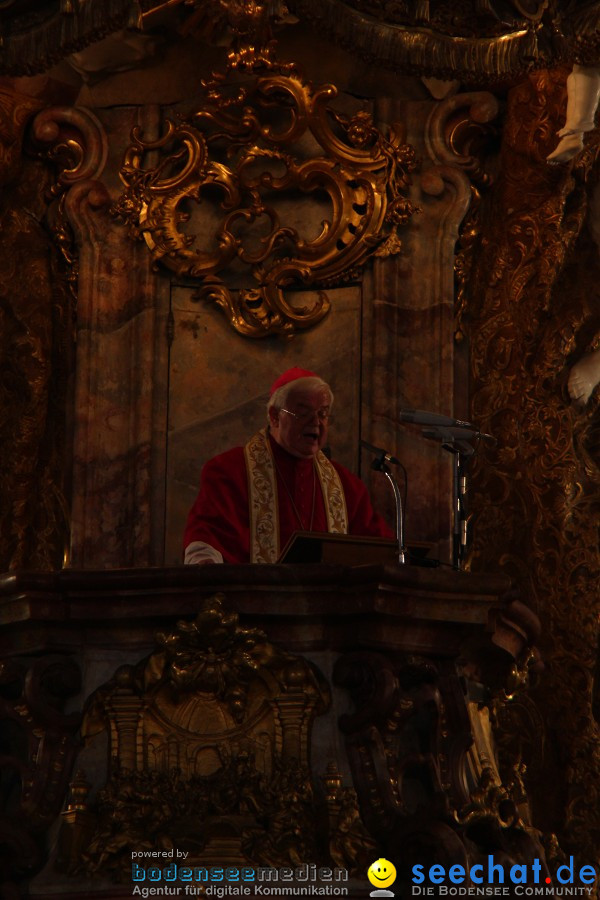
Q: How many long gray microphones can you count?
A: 2